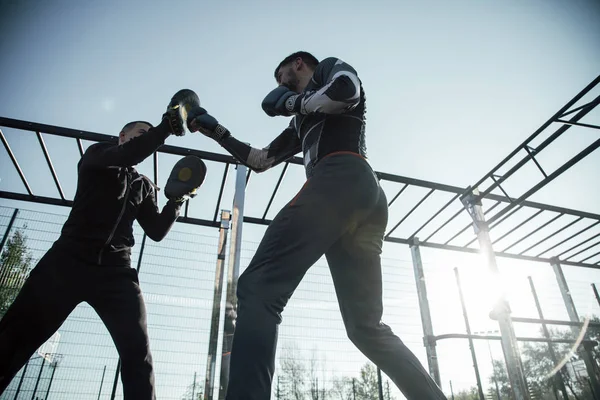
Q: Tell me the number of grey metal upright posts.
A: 5